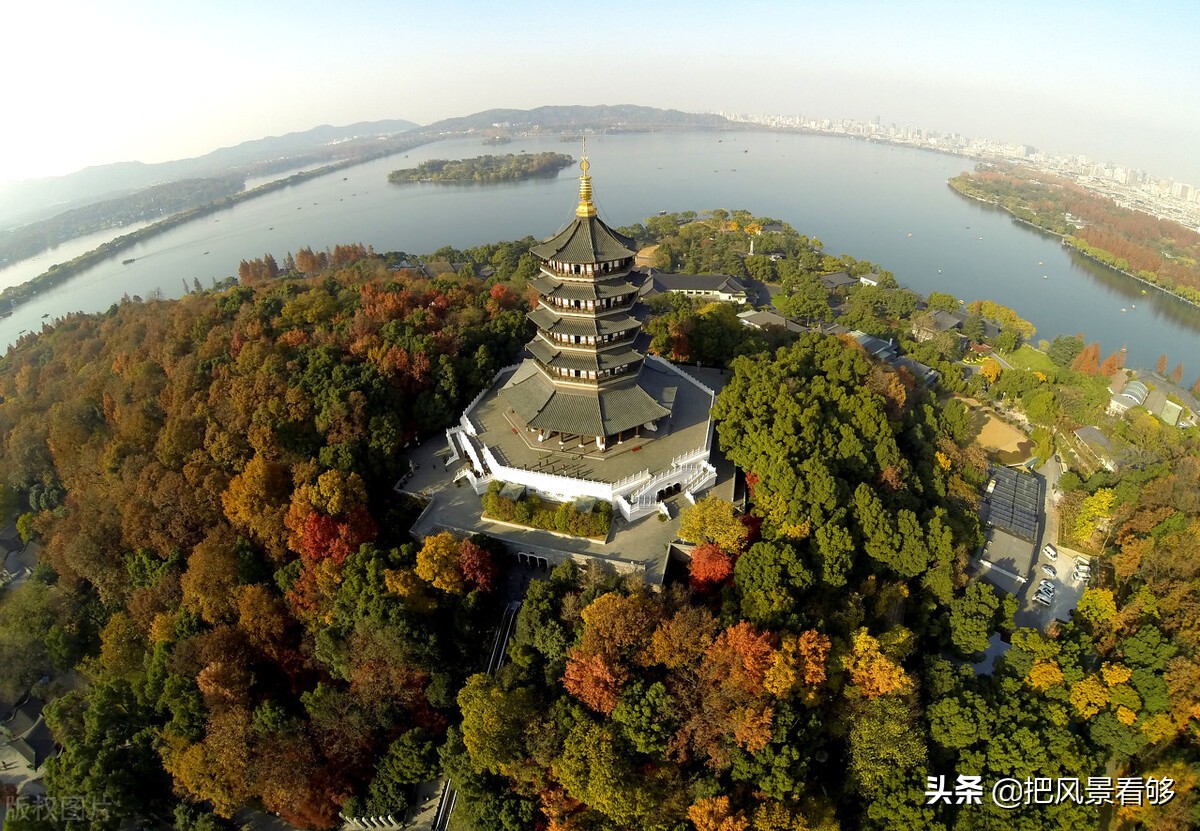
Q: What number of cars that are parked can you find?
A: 8